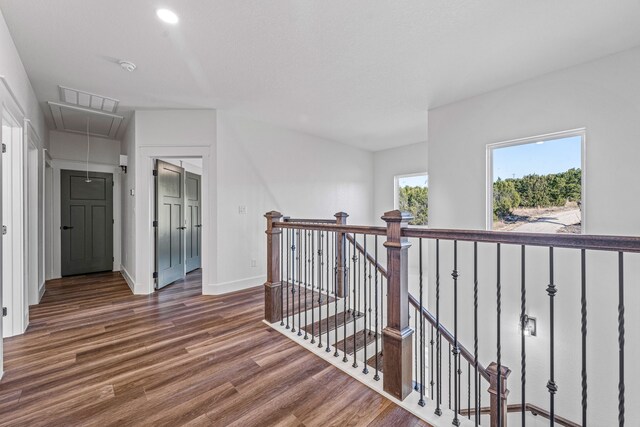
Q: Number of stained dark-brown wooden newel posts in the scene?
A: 4